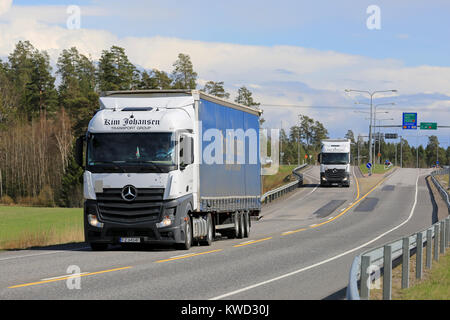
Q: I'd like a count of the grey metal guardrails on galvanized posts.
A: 2